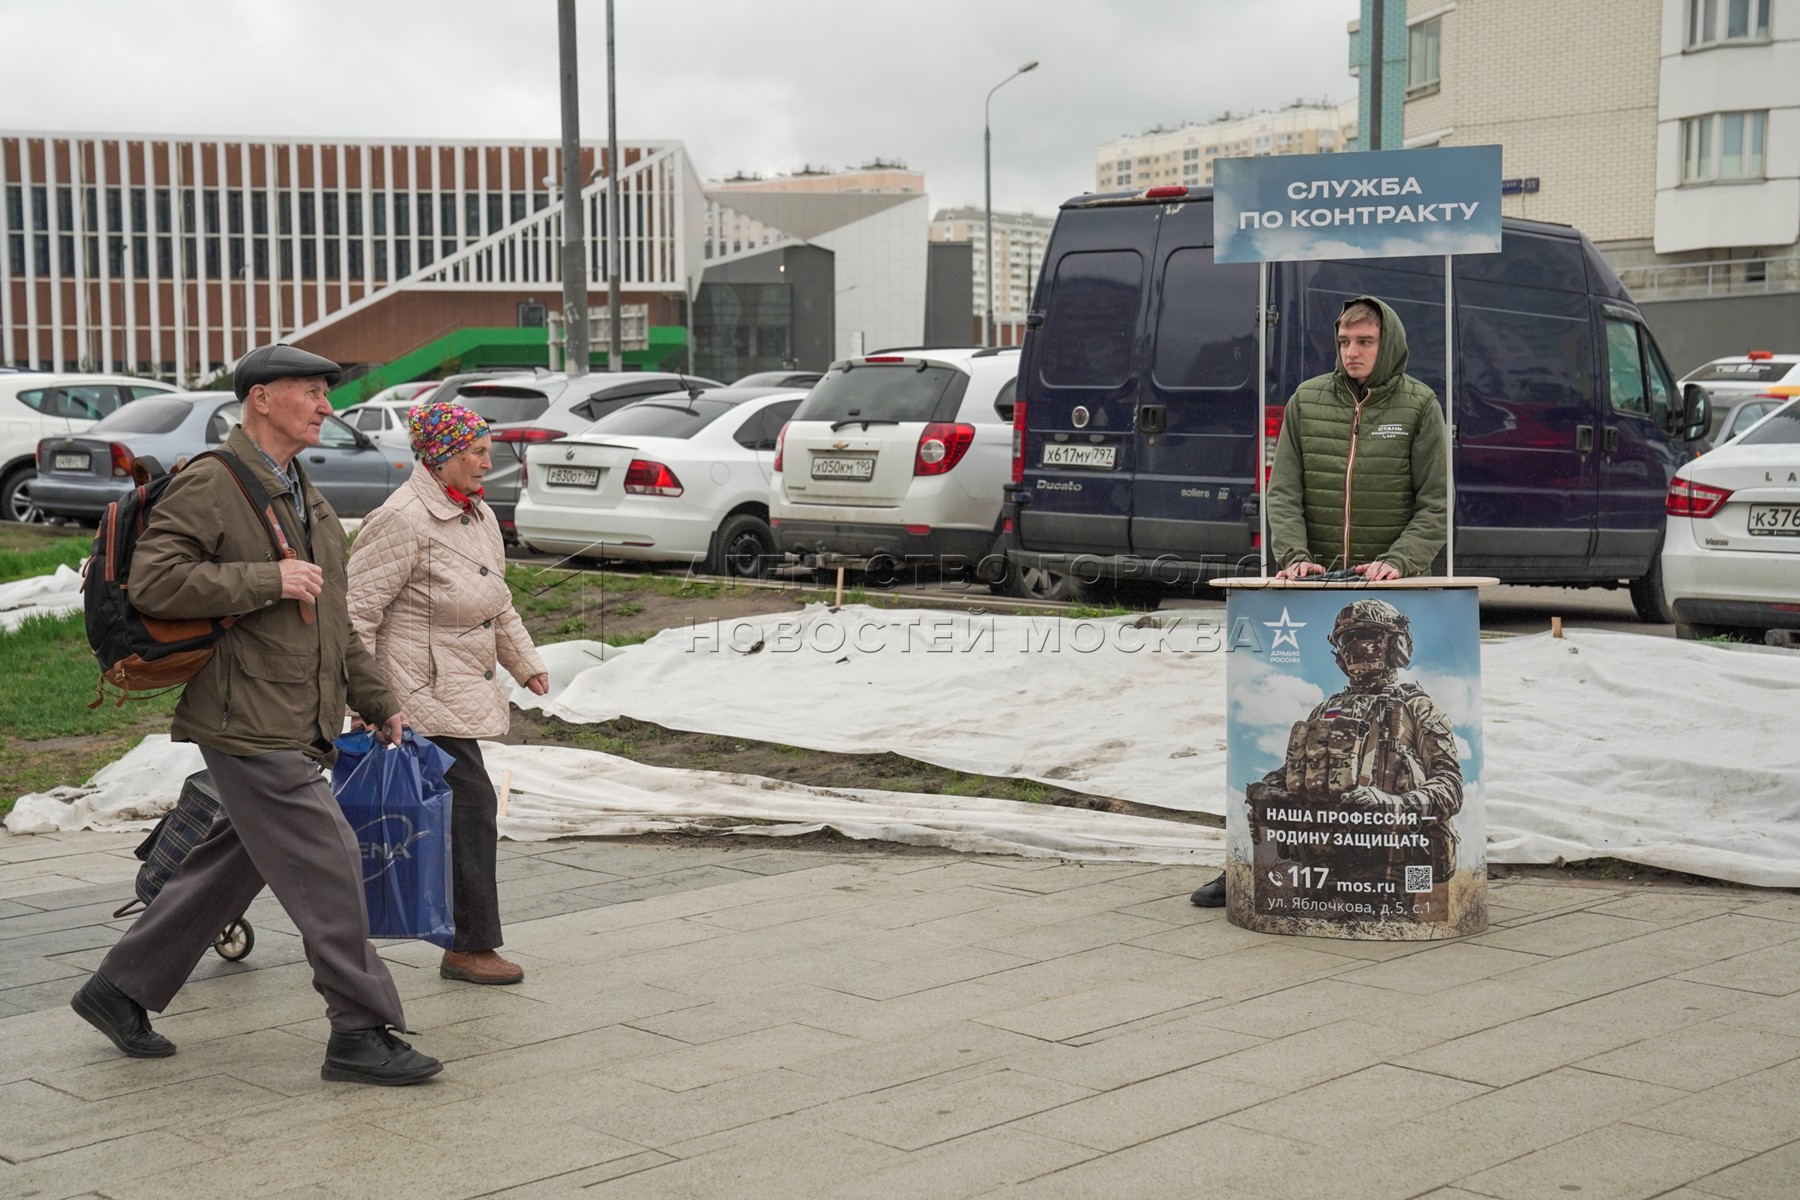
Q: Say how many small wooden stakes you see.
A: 3